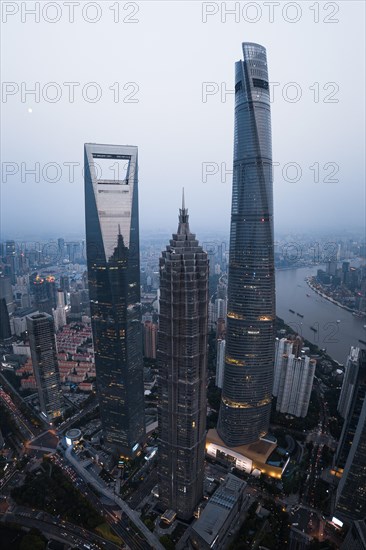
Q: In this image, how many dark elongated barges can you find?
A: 4